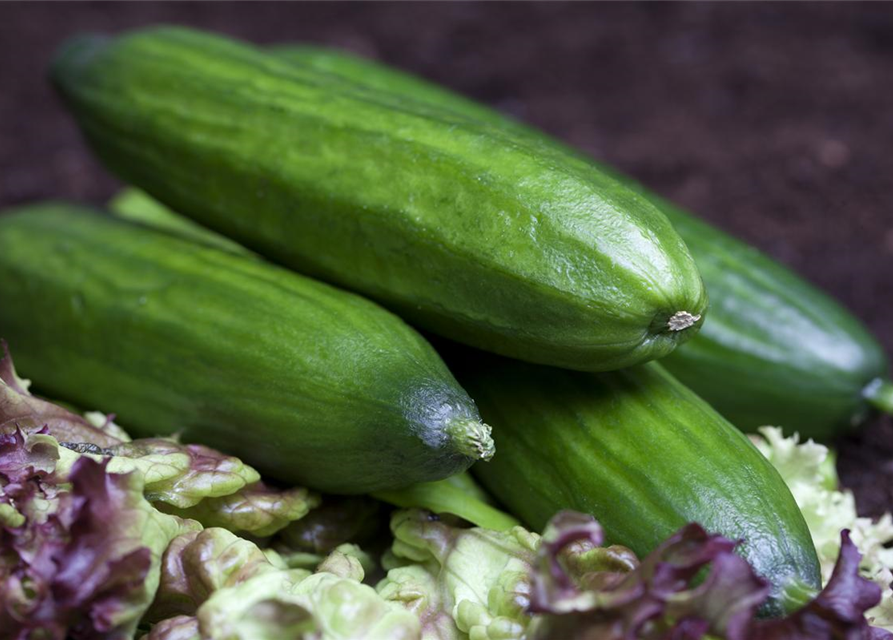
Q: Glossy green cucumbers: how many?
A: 4